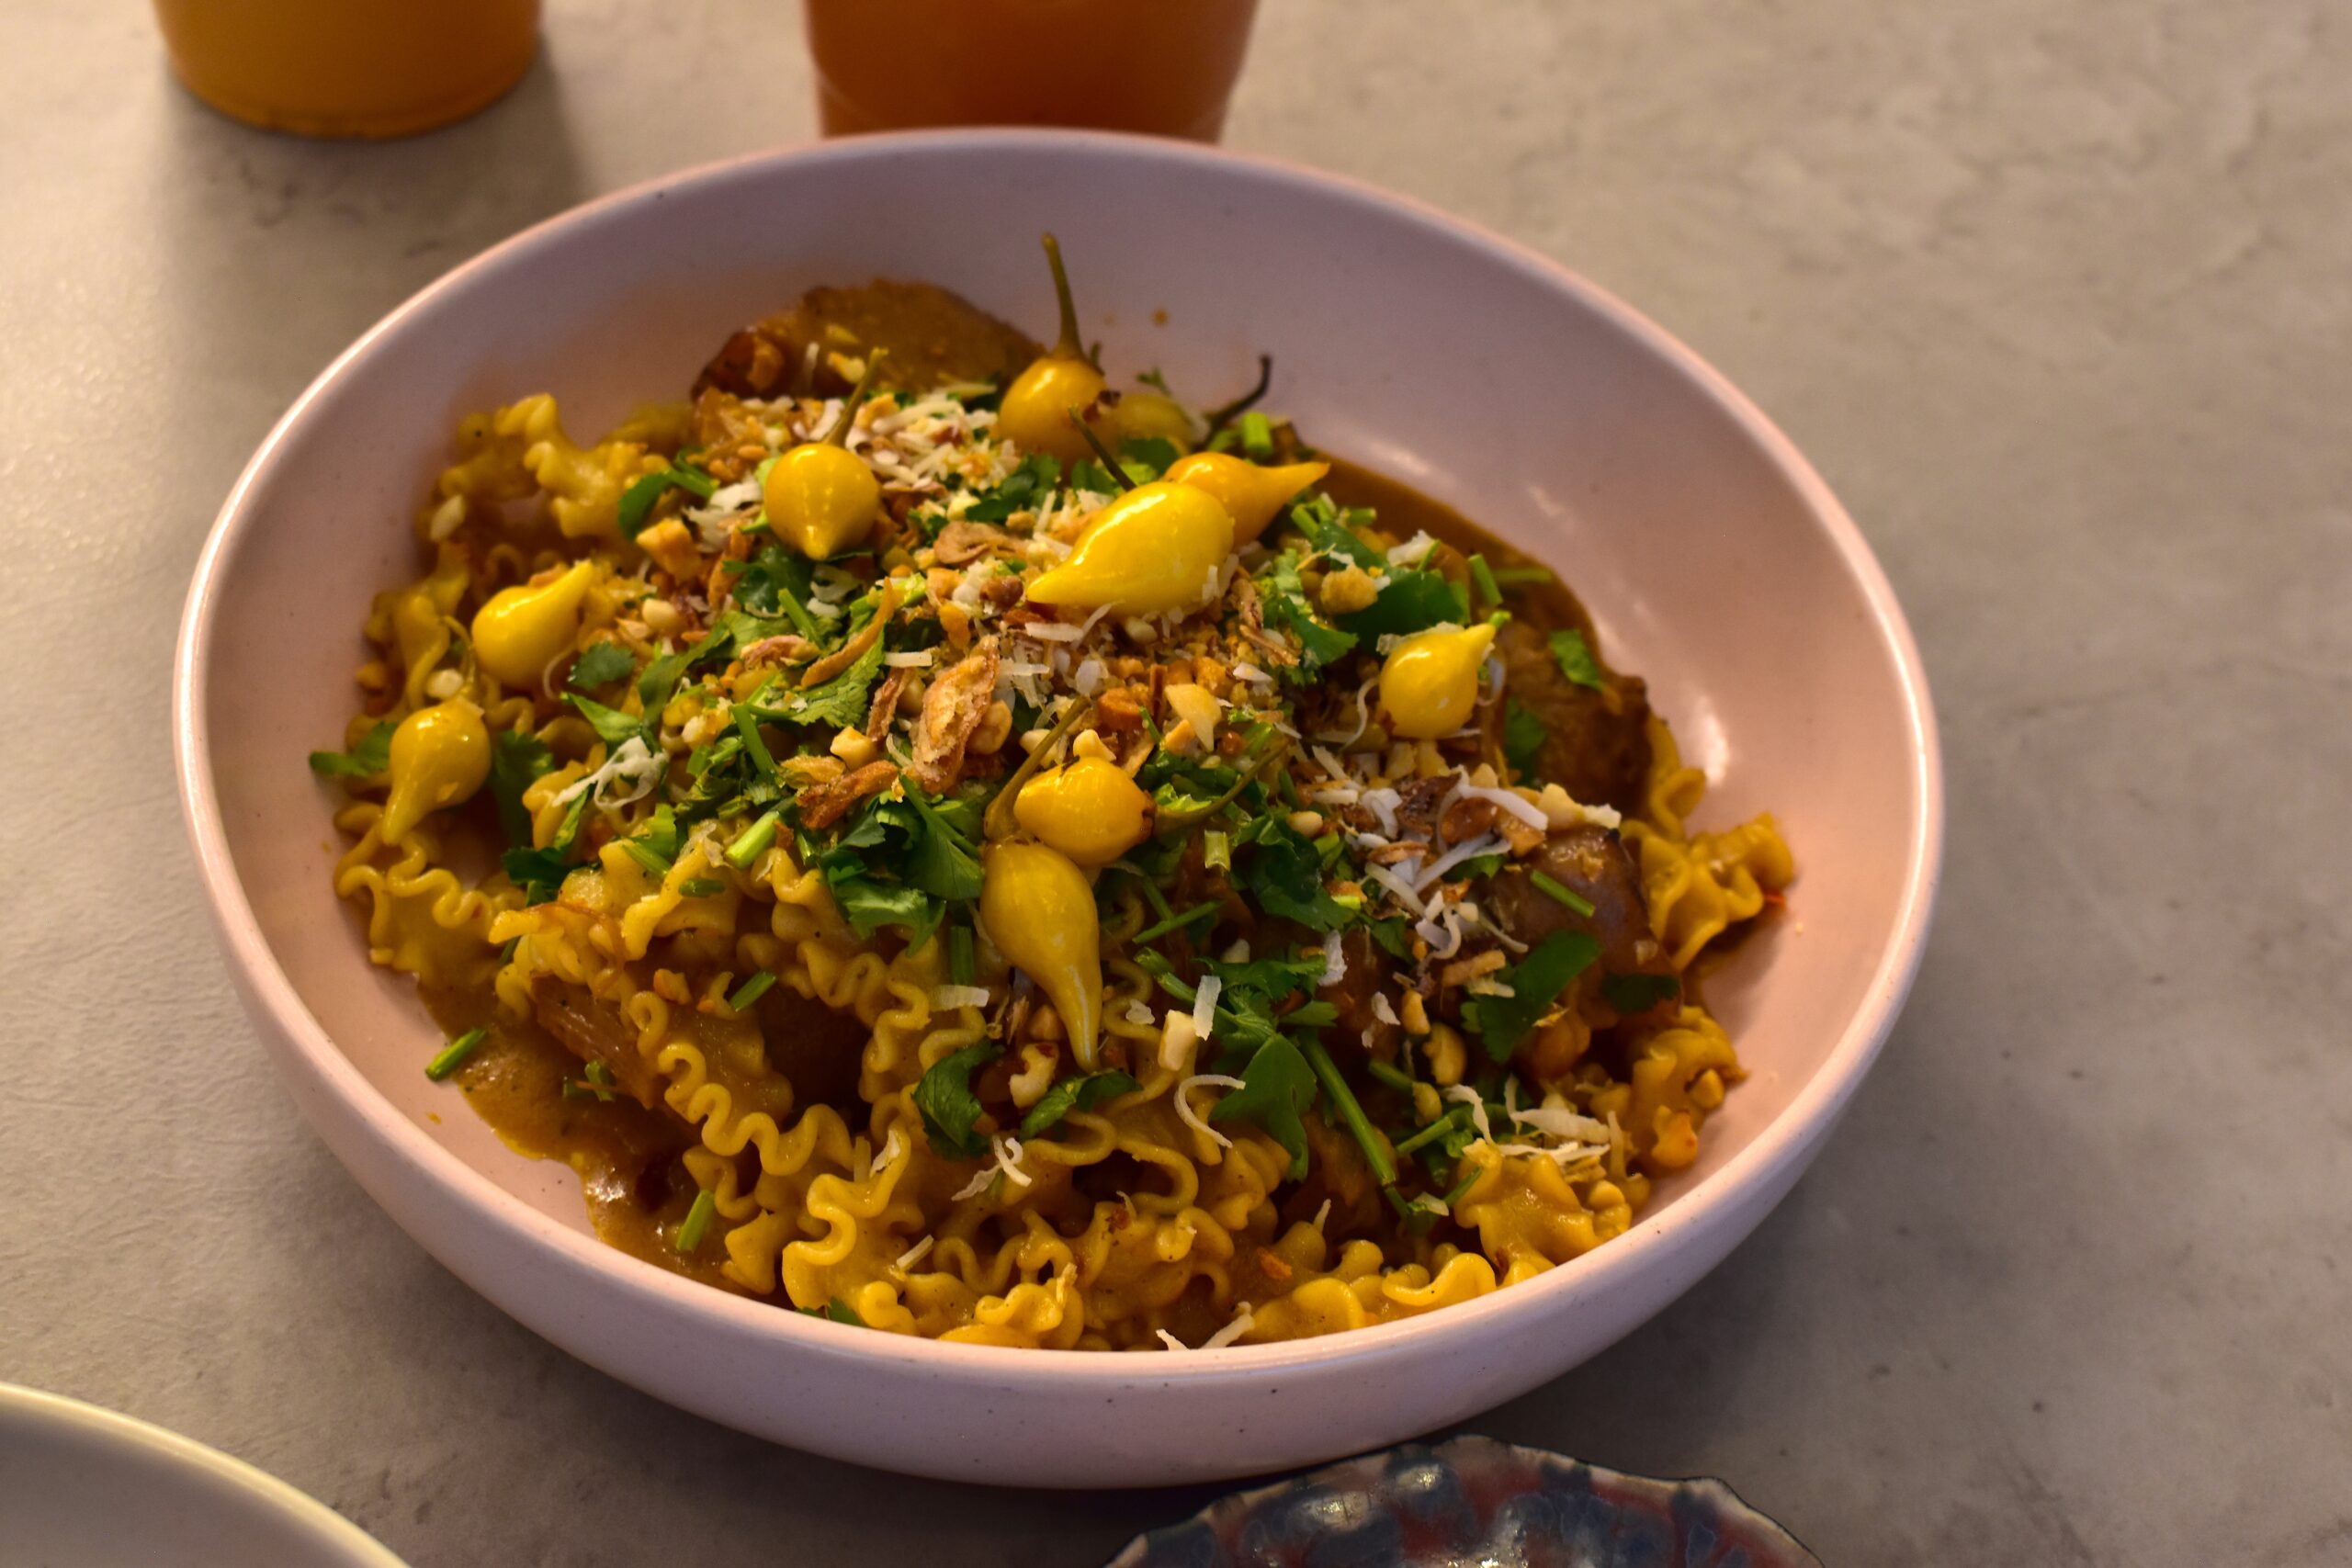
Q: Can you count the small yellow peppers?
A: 10